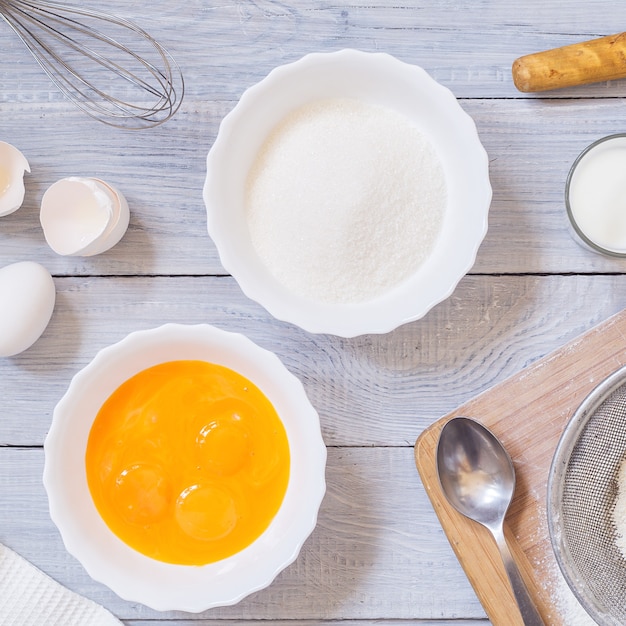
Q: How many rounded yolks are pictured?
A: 3